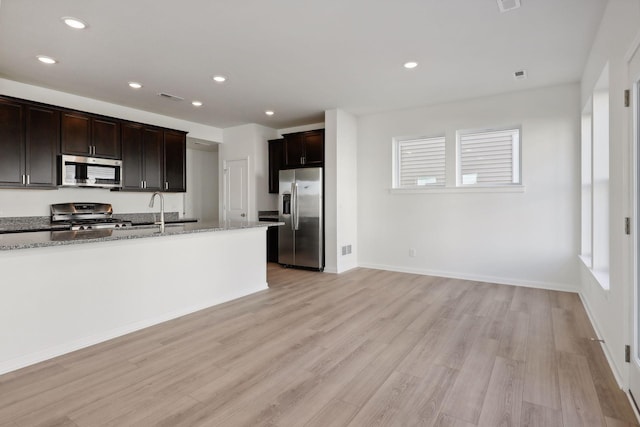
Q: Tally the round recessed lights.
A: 7